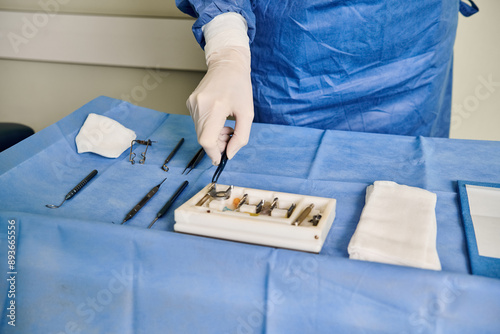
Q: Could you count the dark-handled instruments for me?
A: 6